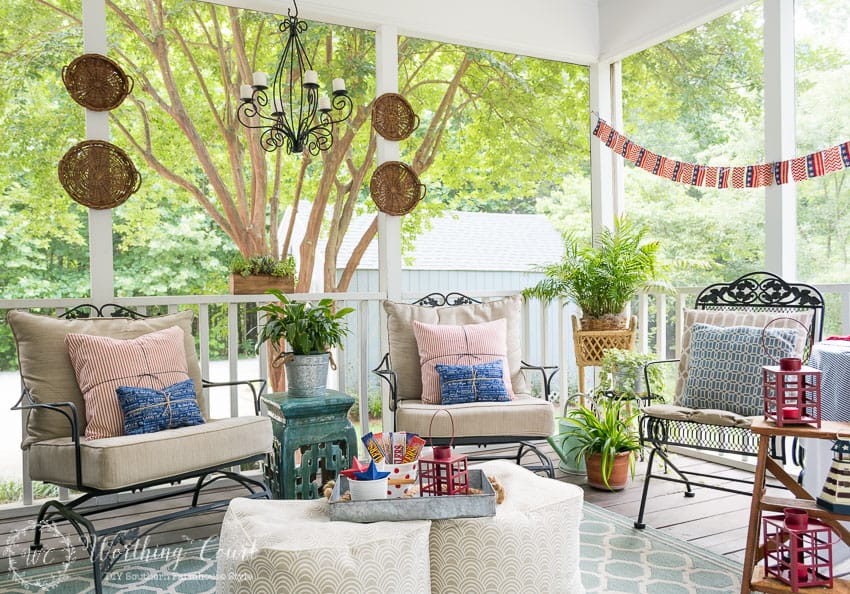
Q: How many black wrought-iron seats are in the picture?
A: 3